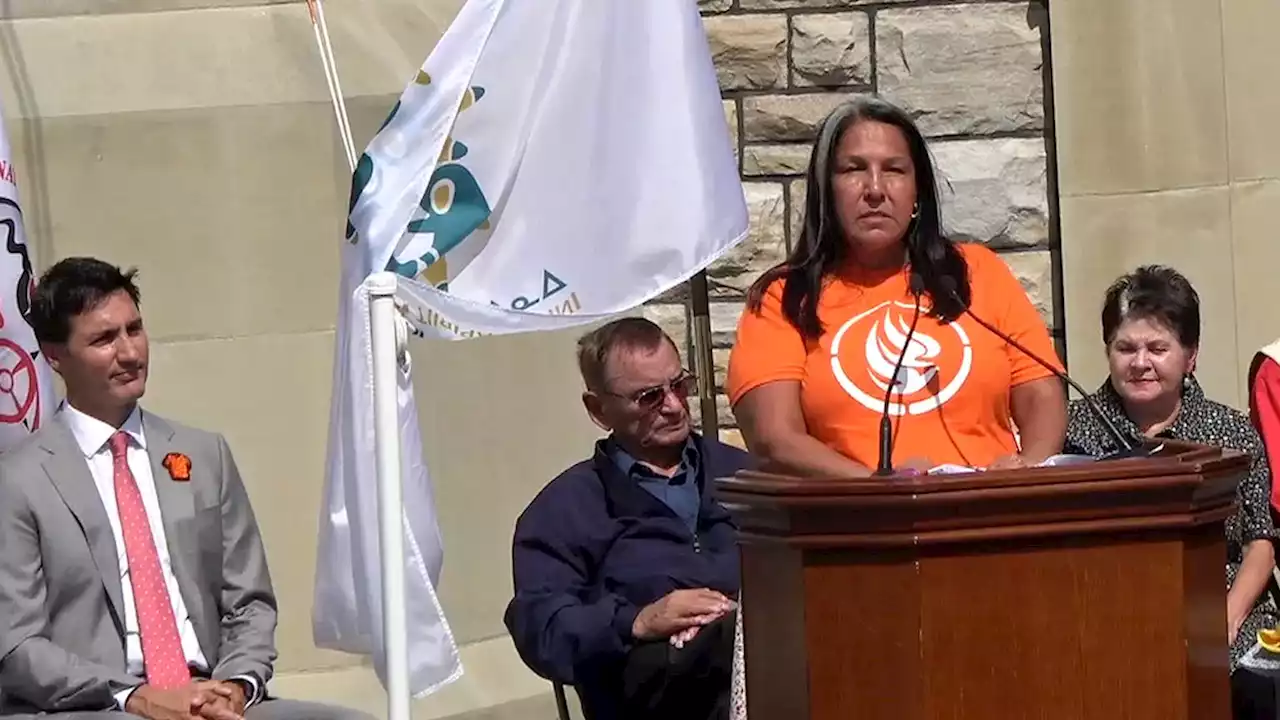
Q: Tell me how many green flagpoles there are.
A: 0